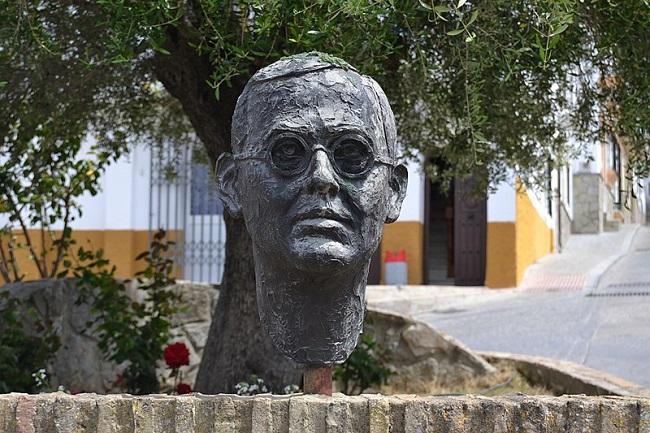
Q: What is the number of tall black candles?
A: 0